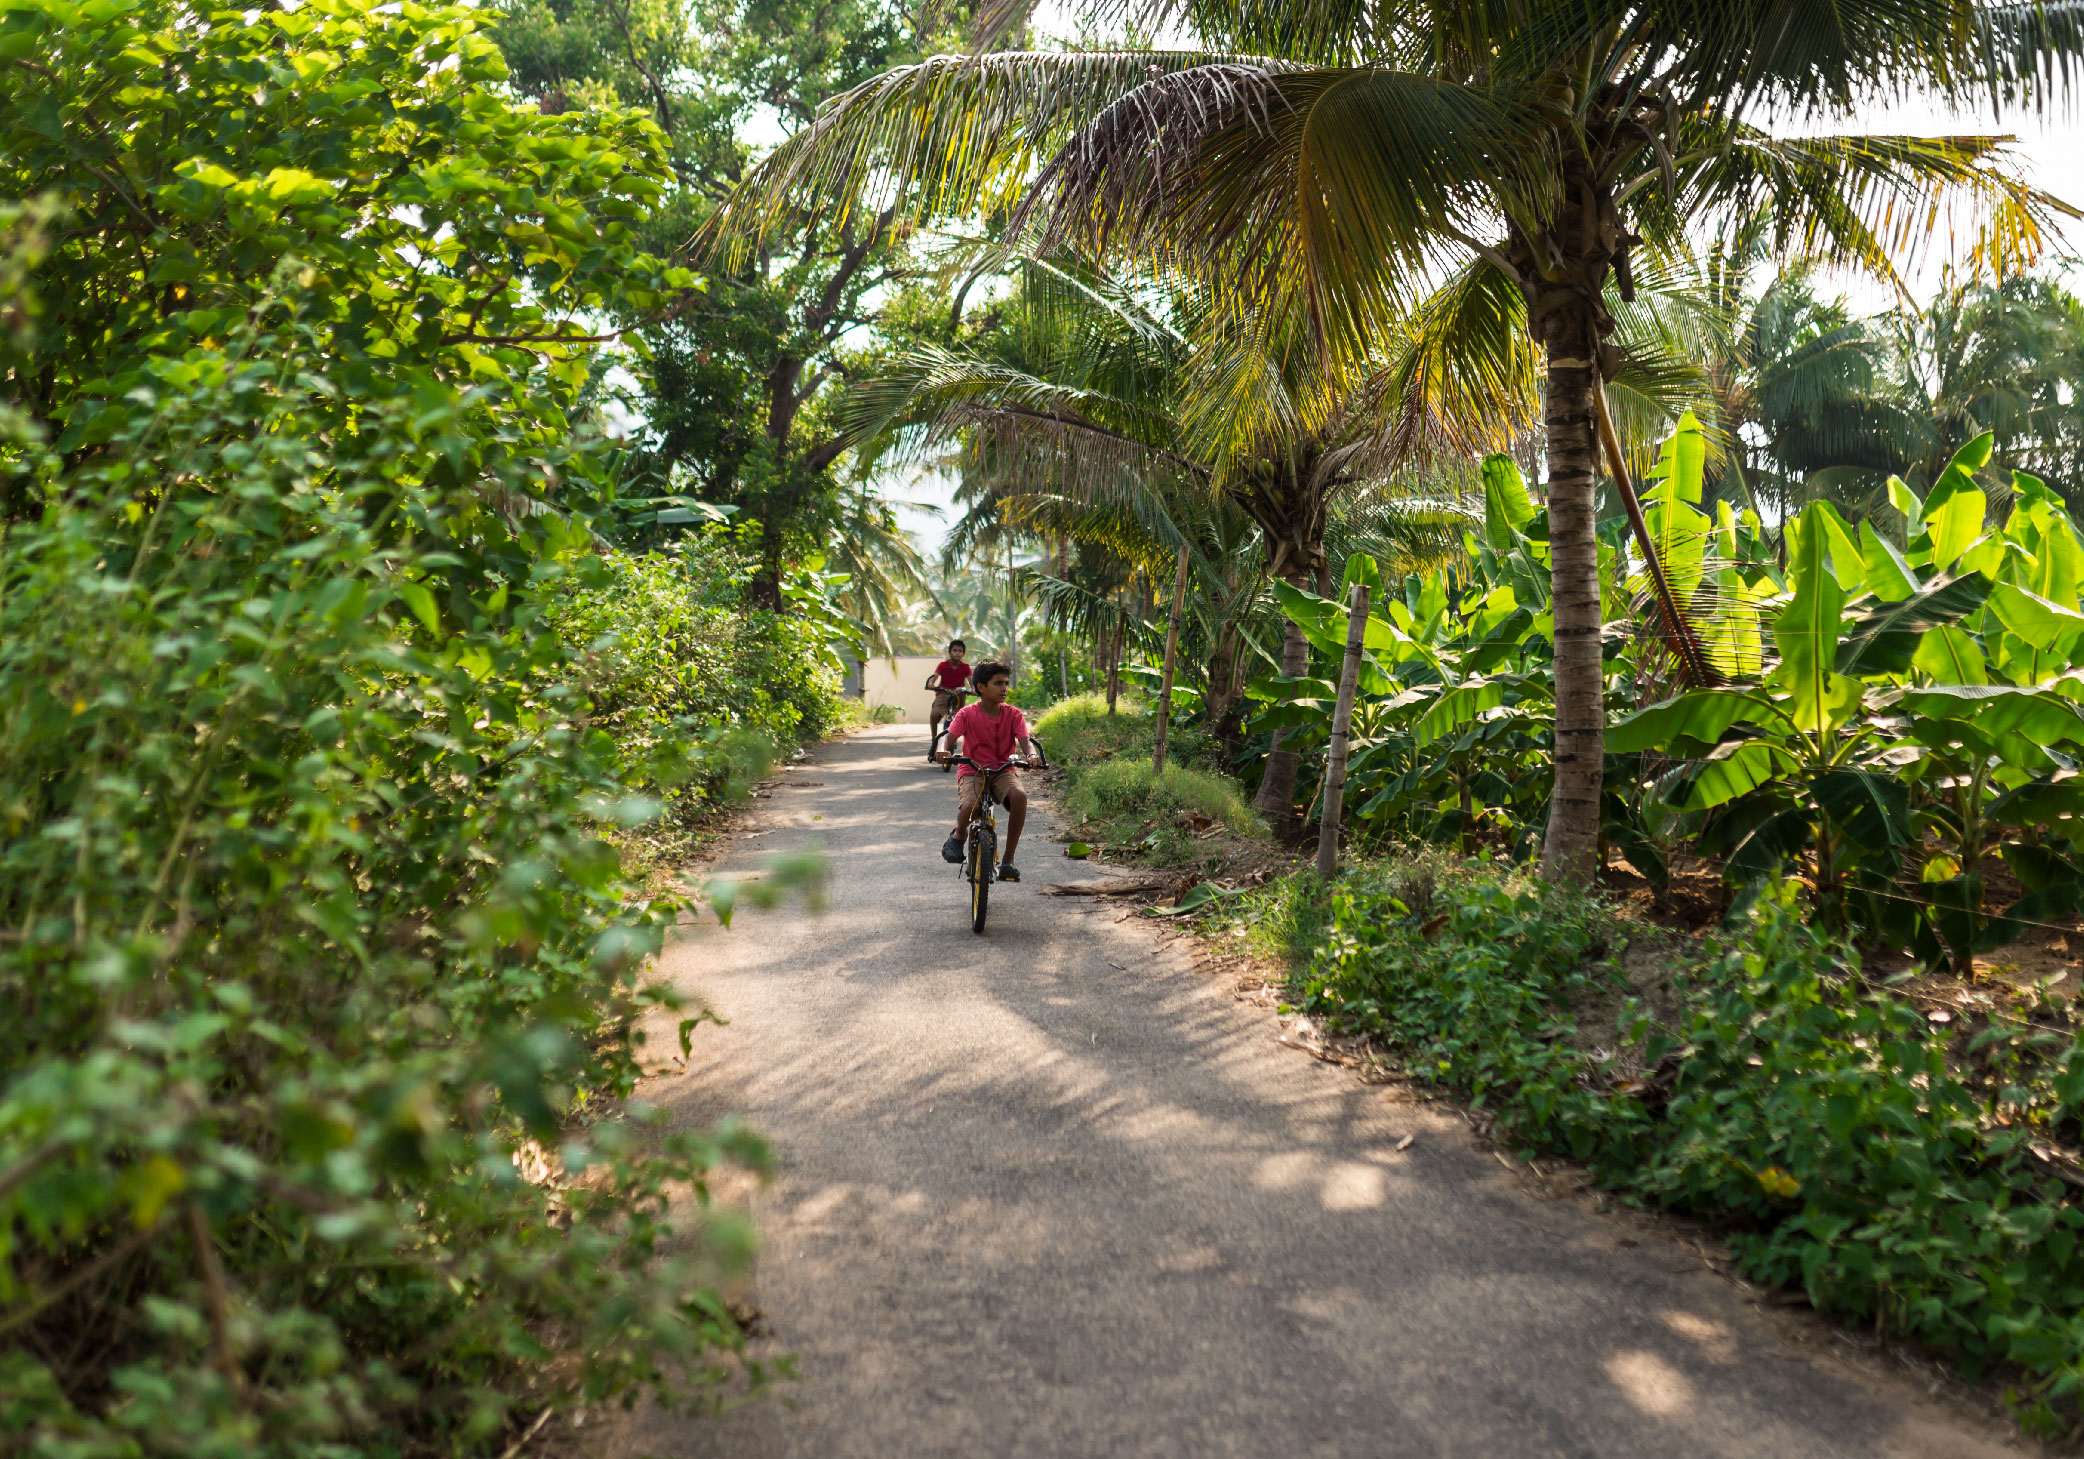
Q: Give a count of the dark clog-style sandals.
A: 2